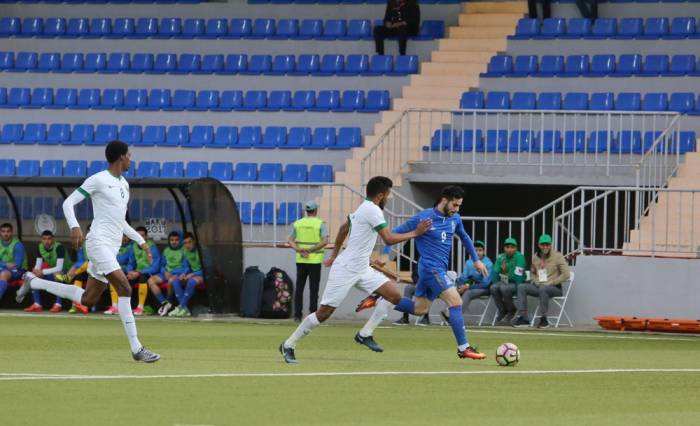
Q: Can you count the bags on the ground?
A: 2